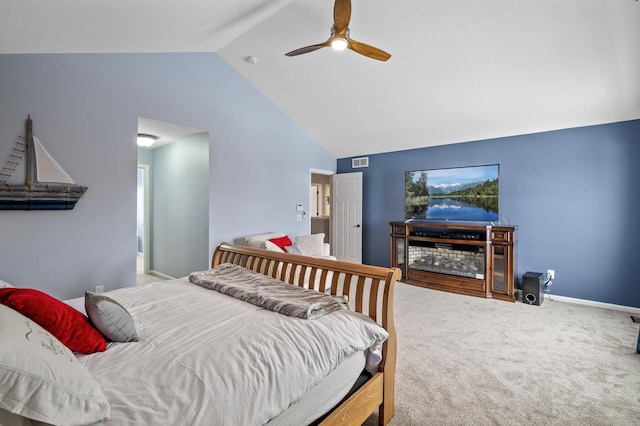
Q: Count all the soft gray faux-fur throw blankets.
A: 1